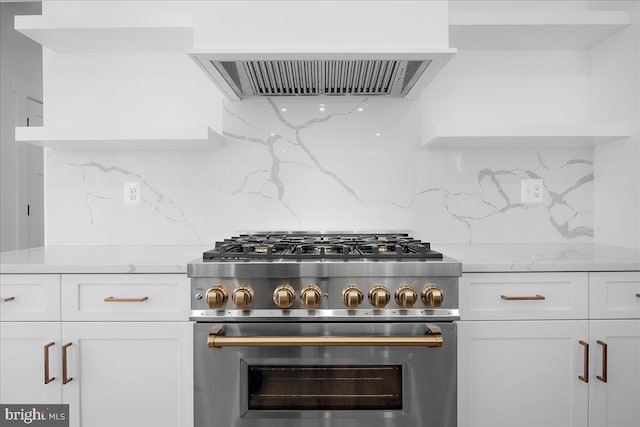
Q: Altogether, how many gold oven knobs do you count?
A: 8